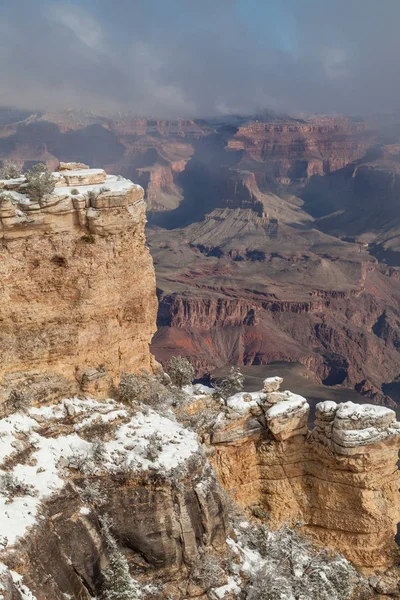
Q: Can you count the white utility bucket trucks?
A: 0